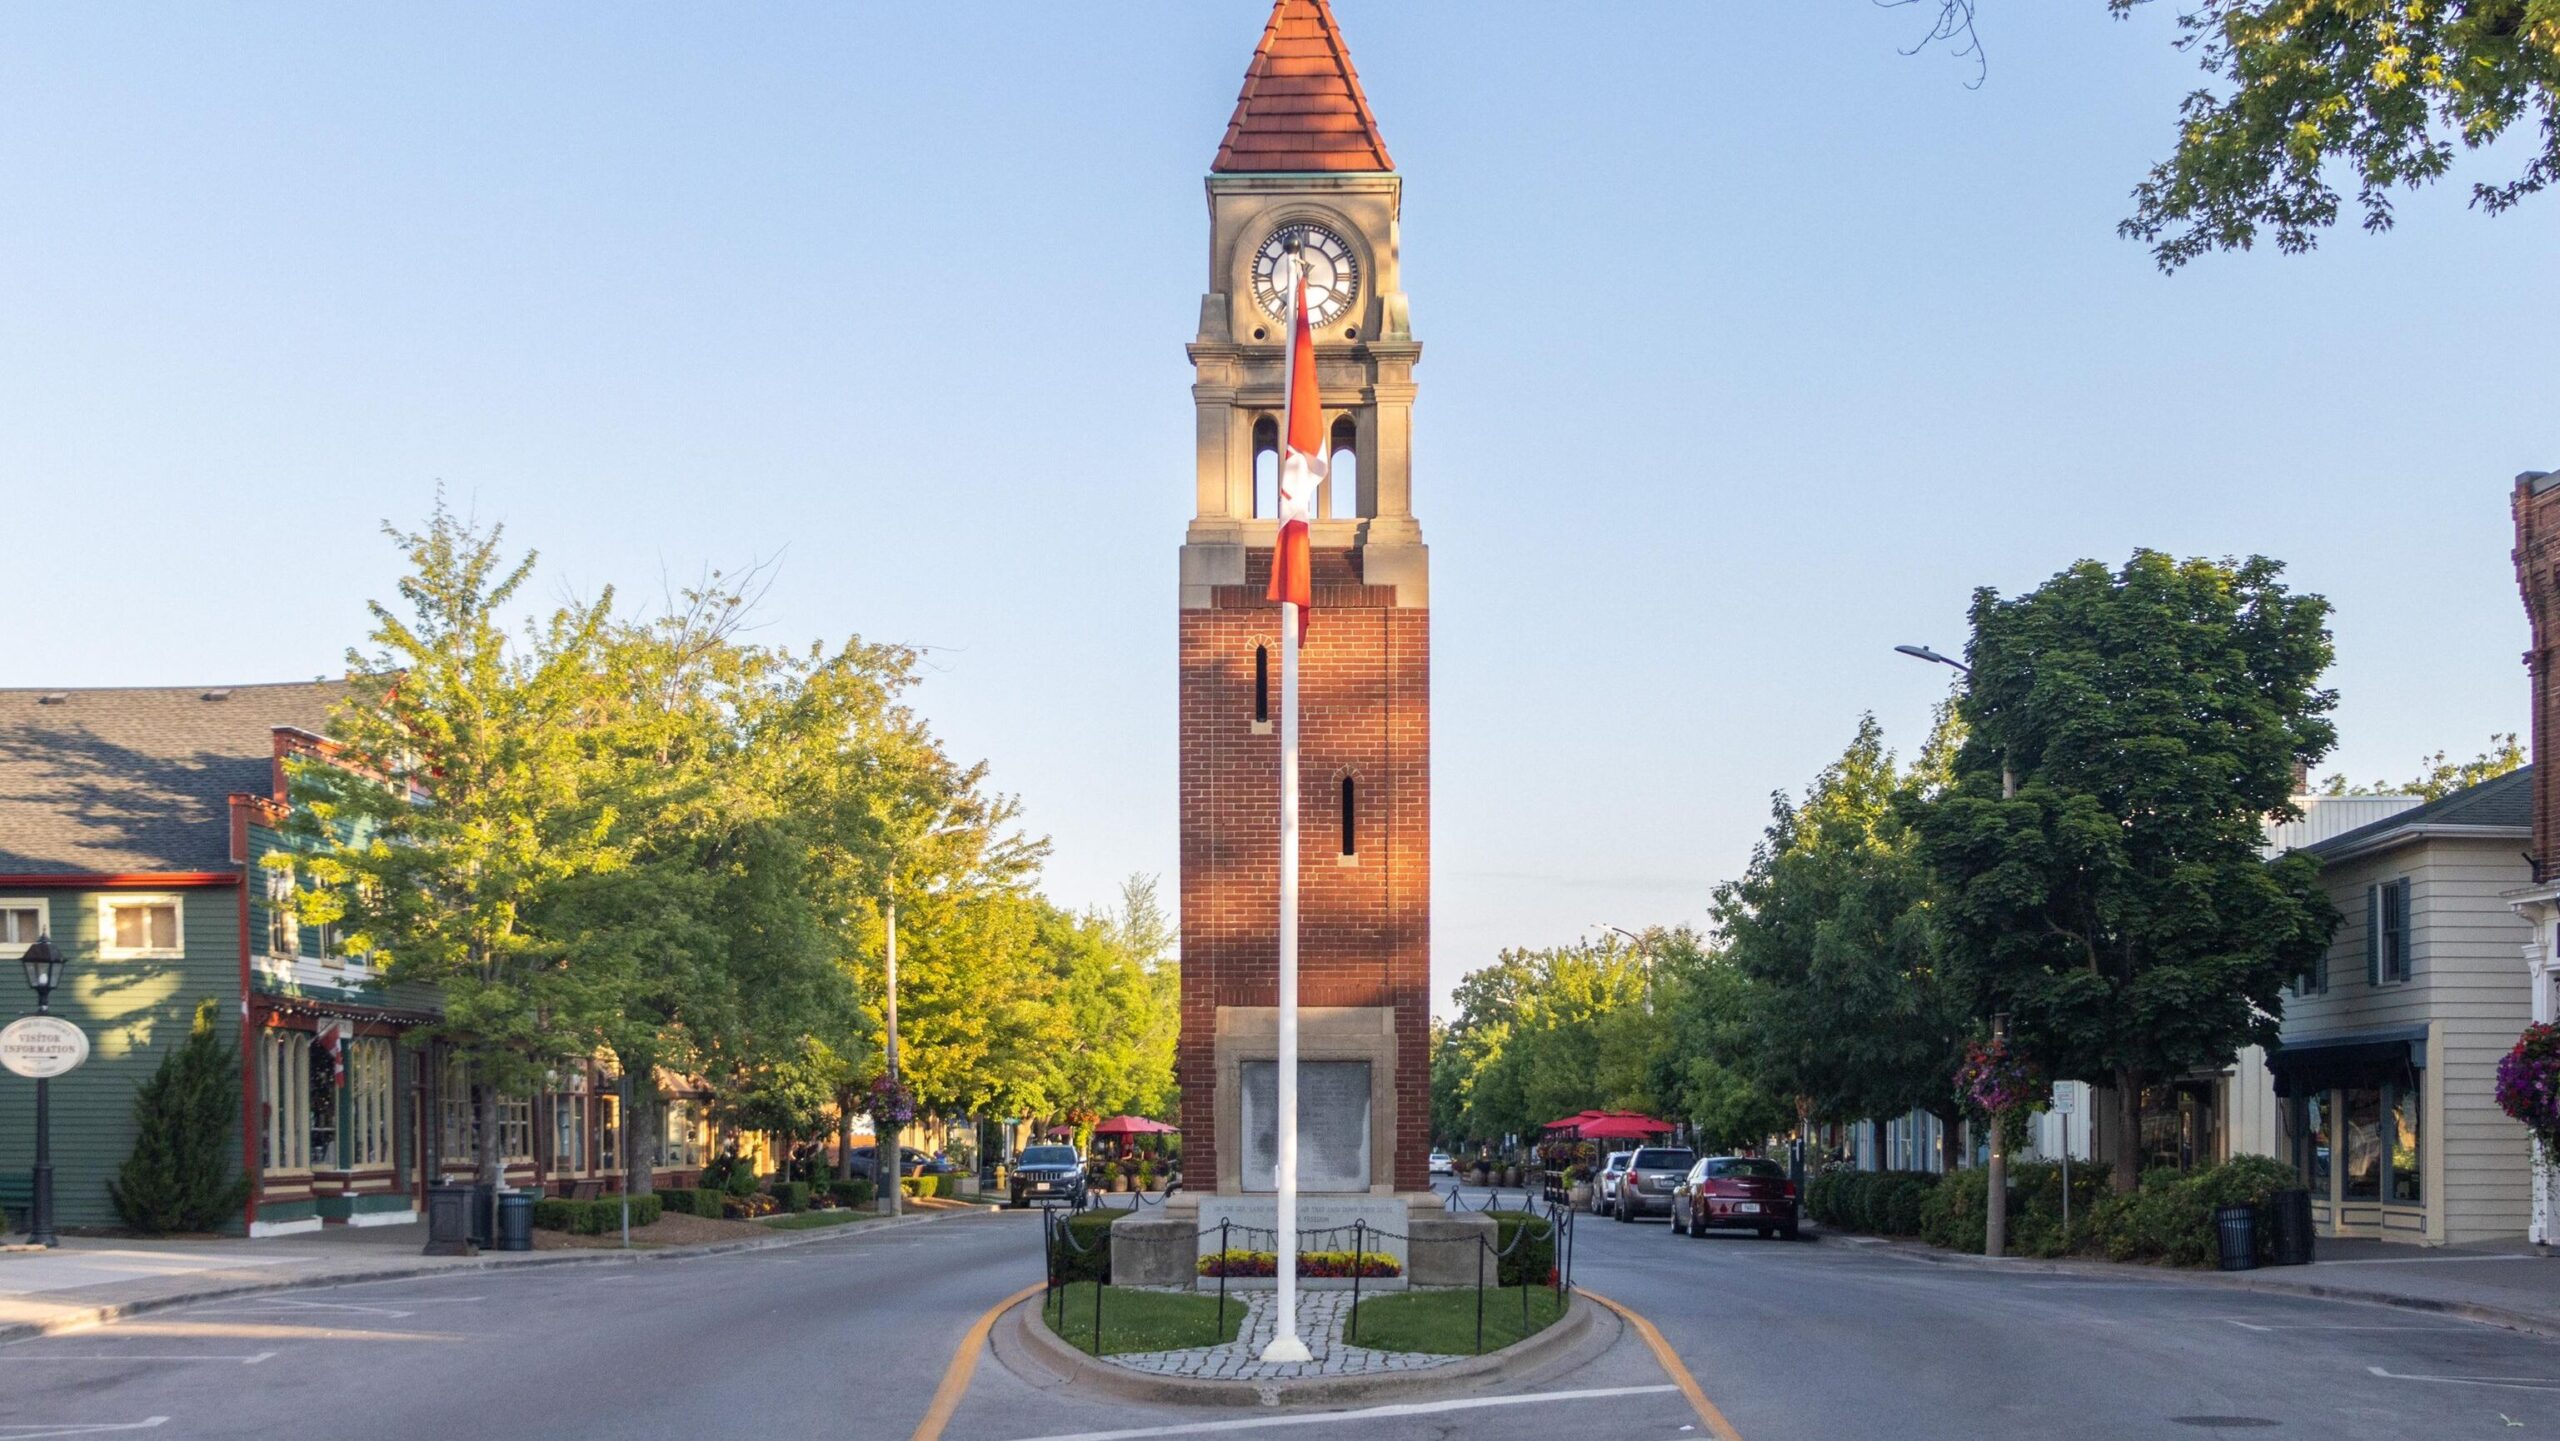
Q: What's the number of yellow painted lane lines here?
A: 2